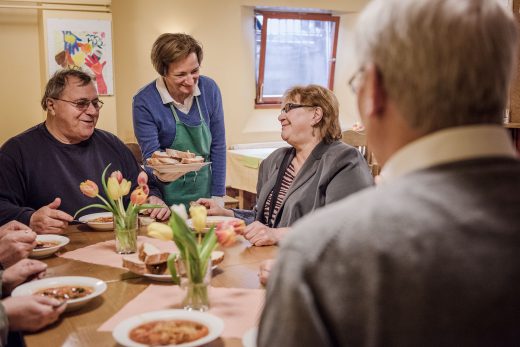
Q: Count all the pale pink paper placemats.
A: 2